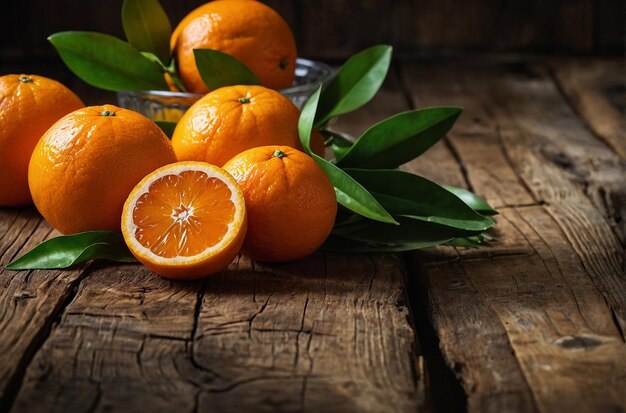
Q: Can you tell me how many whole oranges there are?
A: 5